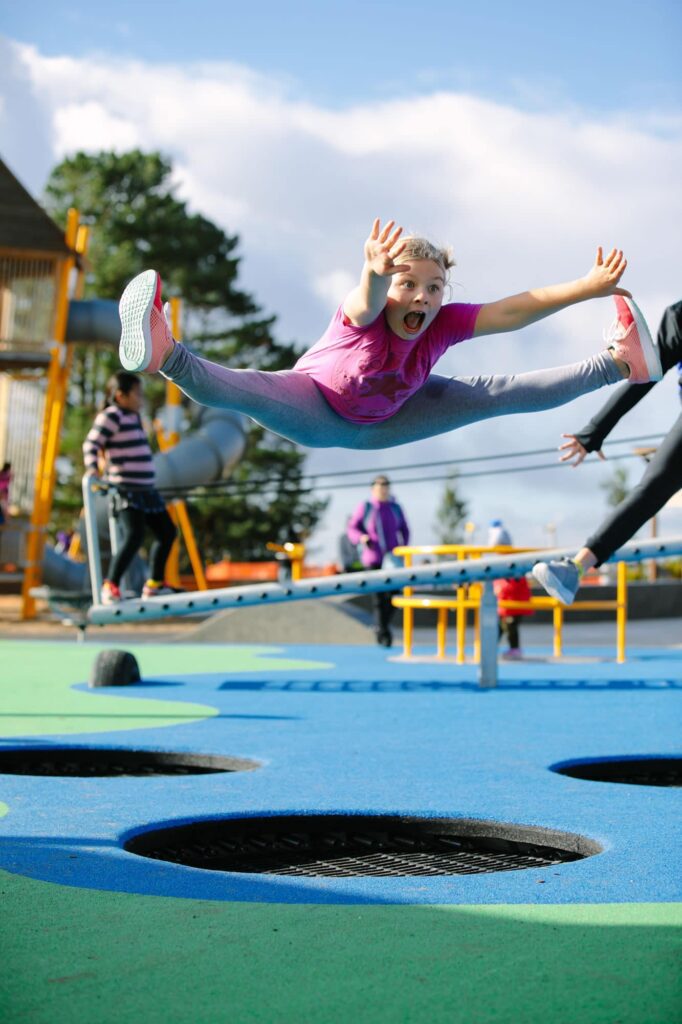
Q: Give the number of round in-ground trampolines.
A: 3